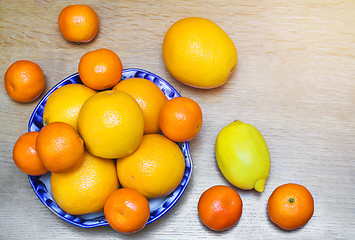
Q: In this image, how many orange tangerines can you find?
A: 9